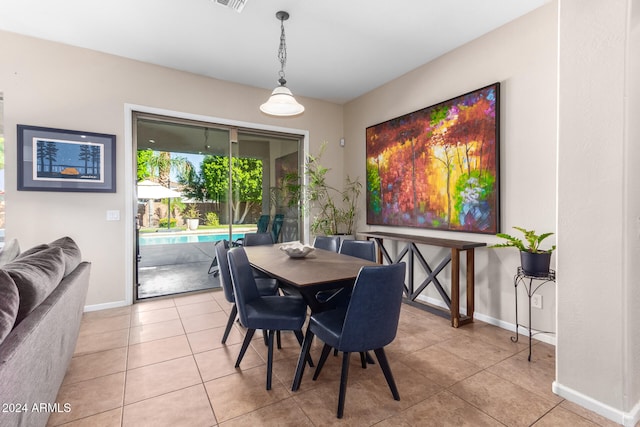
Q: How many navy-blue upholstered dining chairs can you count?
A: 6